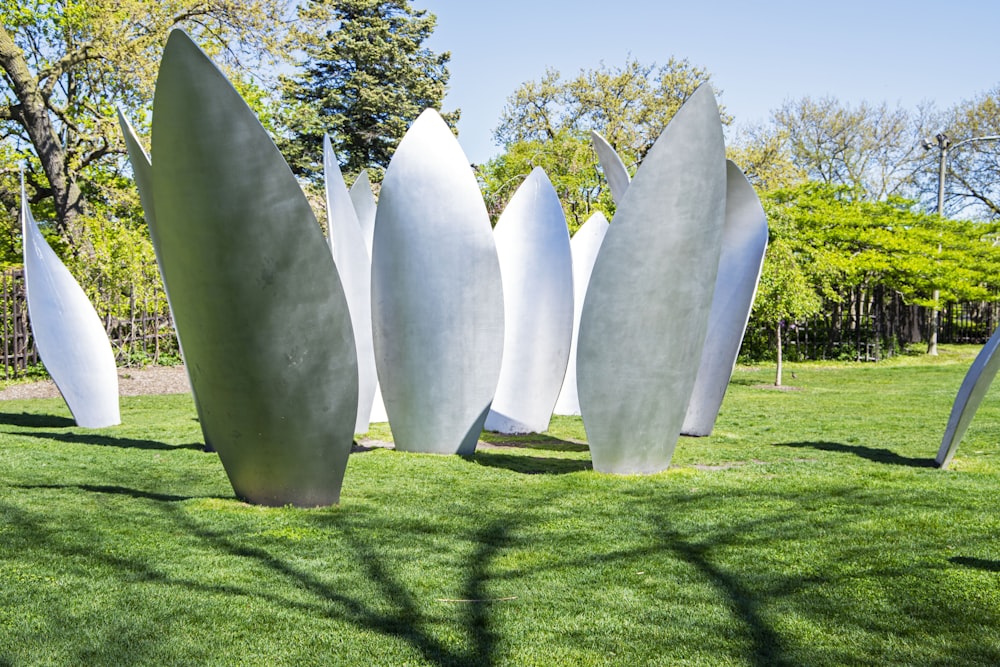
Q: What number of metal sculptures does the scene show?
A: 12